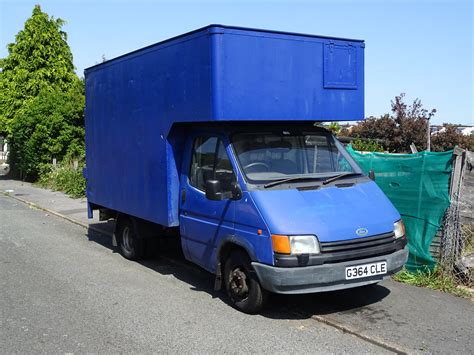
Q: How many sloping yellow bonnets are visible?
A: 0